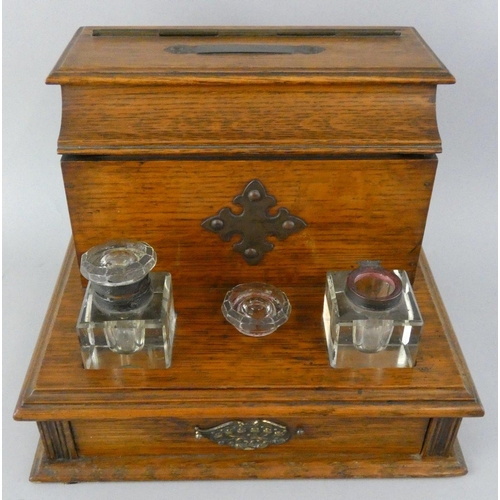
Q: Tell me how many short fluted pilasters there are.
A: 2